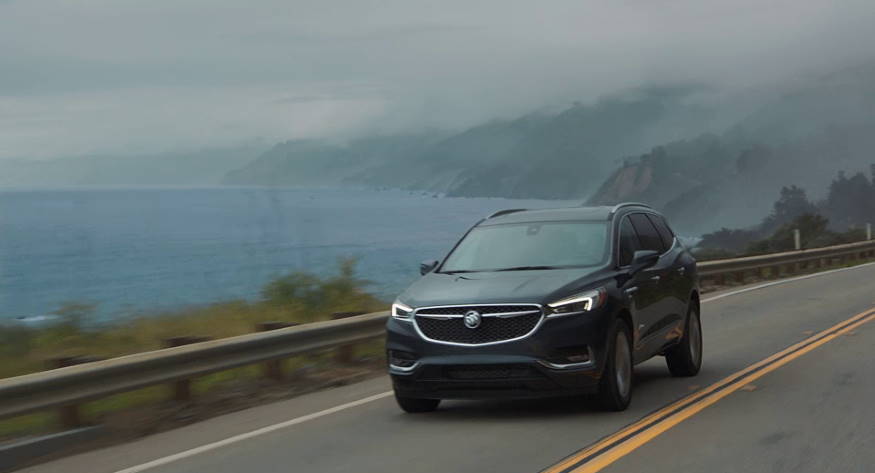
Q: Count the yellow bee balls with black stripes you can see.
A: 0